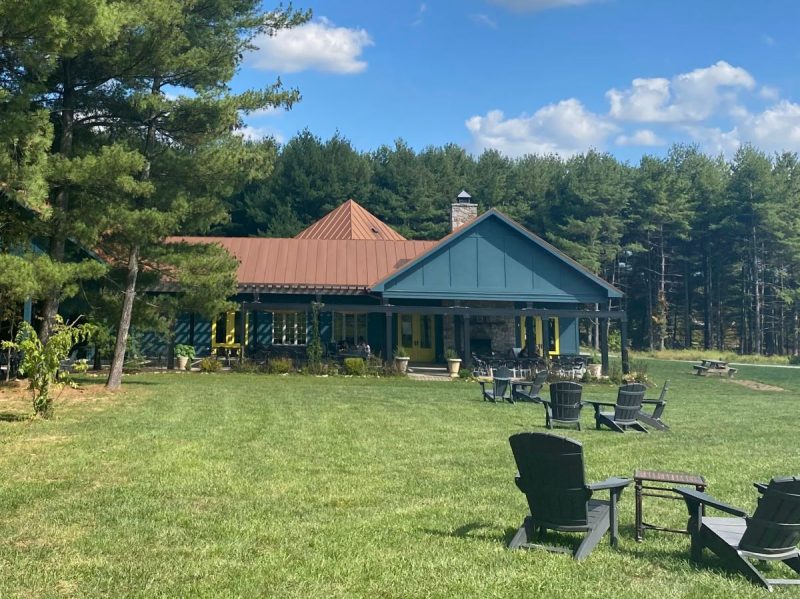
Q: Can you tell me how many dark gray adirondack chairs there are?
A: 7